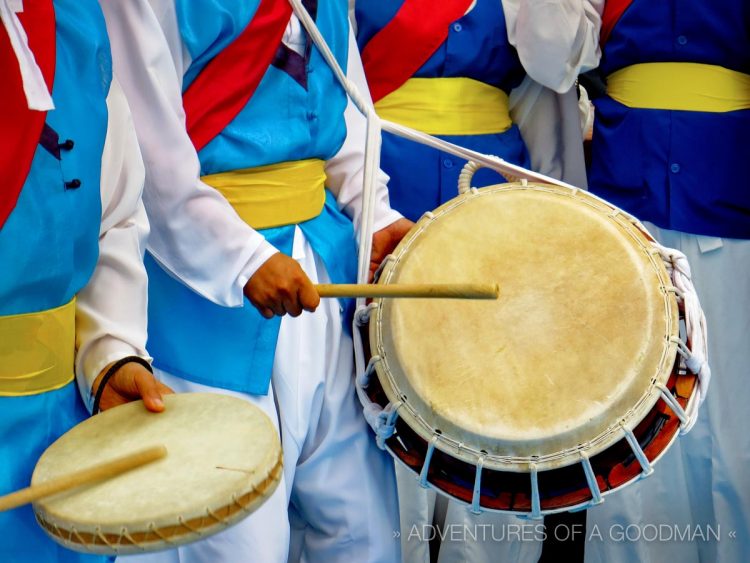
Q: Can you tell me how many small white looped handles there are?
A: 1